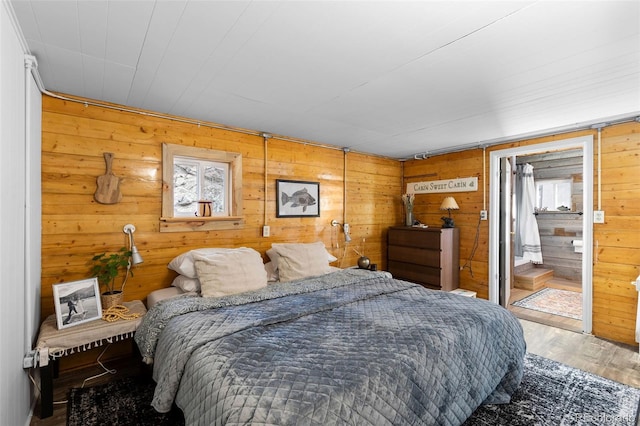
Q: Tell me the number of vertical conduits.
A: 5